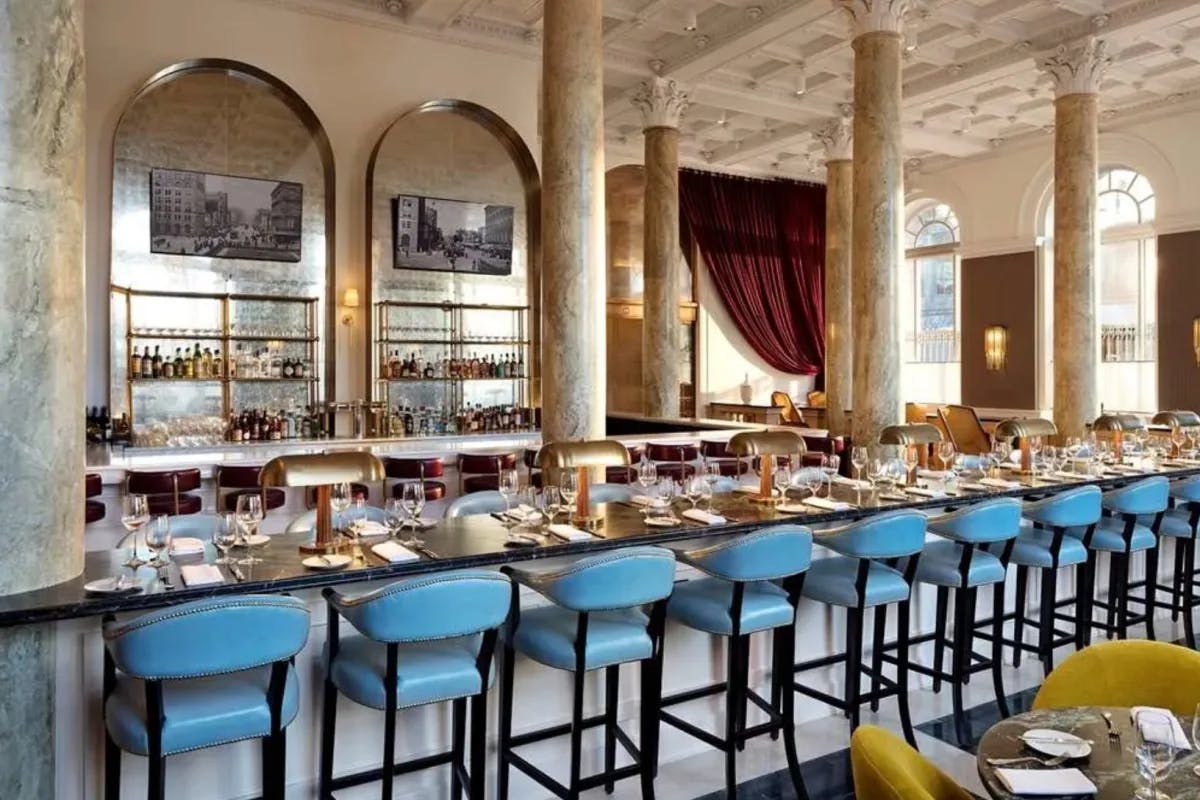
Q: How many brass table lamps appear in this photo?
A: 7